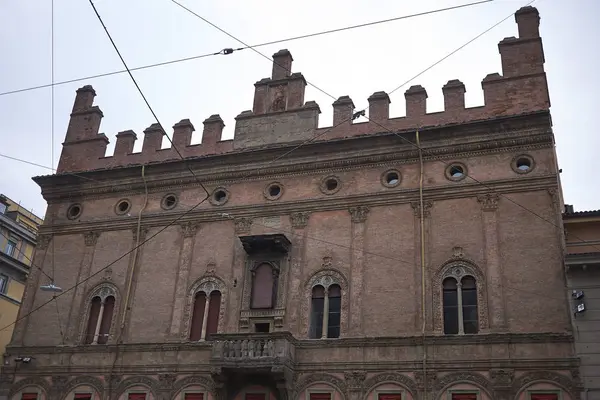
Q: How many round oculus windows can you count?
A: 9